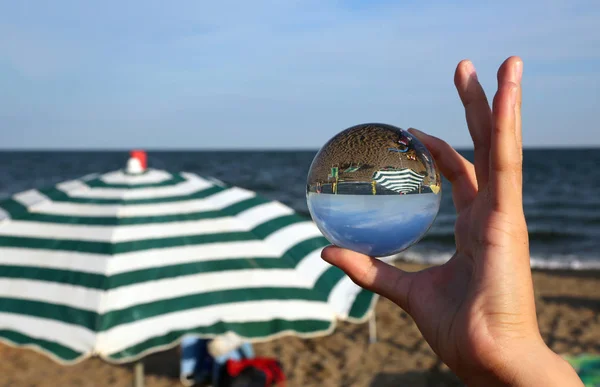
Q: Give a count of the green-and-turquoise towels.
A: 1